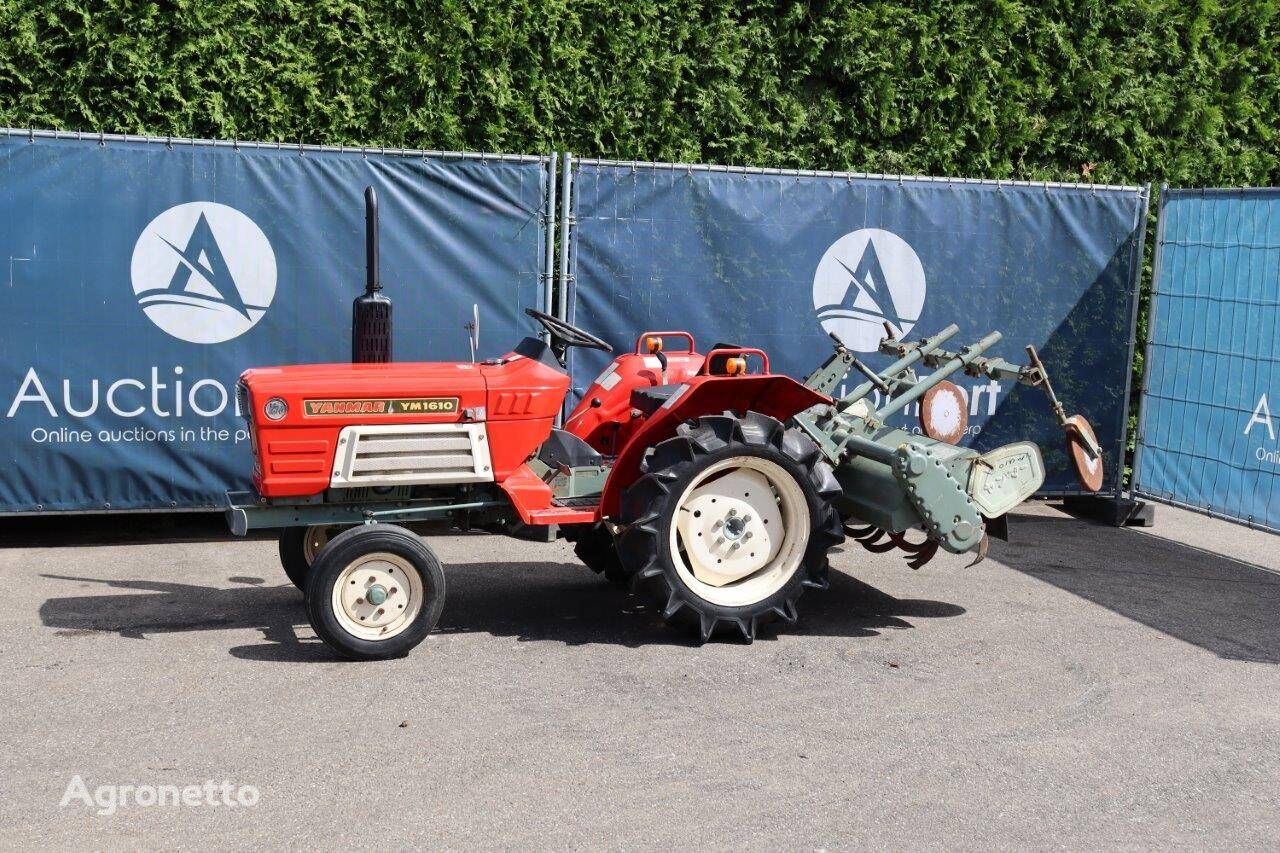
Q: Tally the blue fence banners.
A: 3